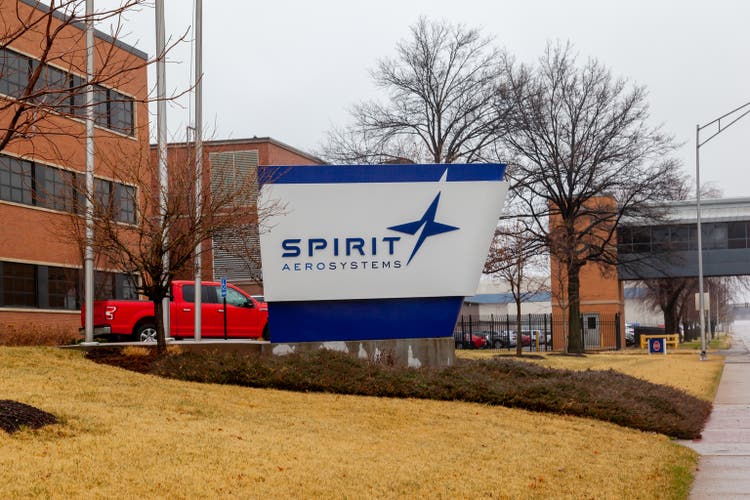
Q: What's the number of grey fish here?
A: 0